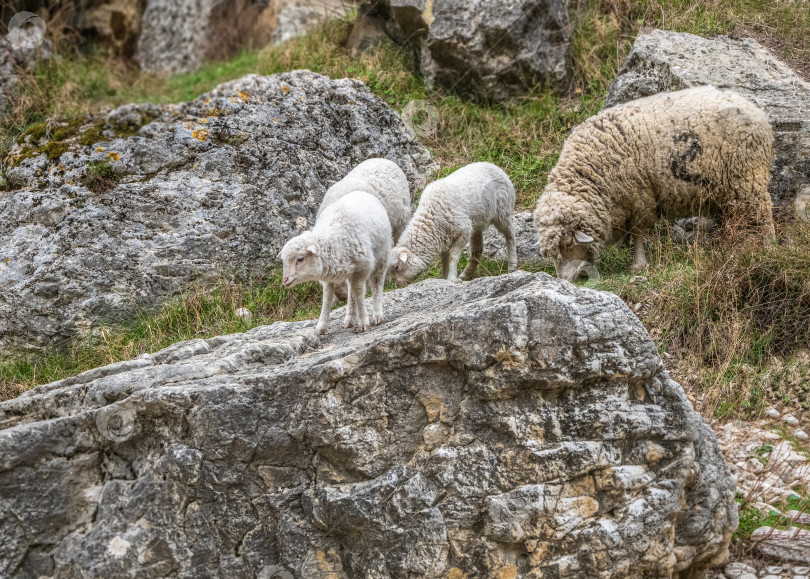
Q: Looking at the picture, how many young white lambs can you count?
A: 3